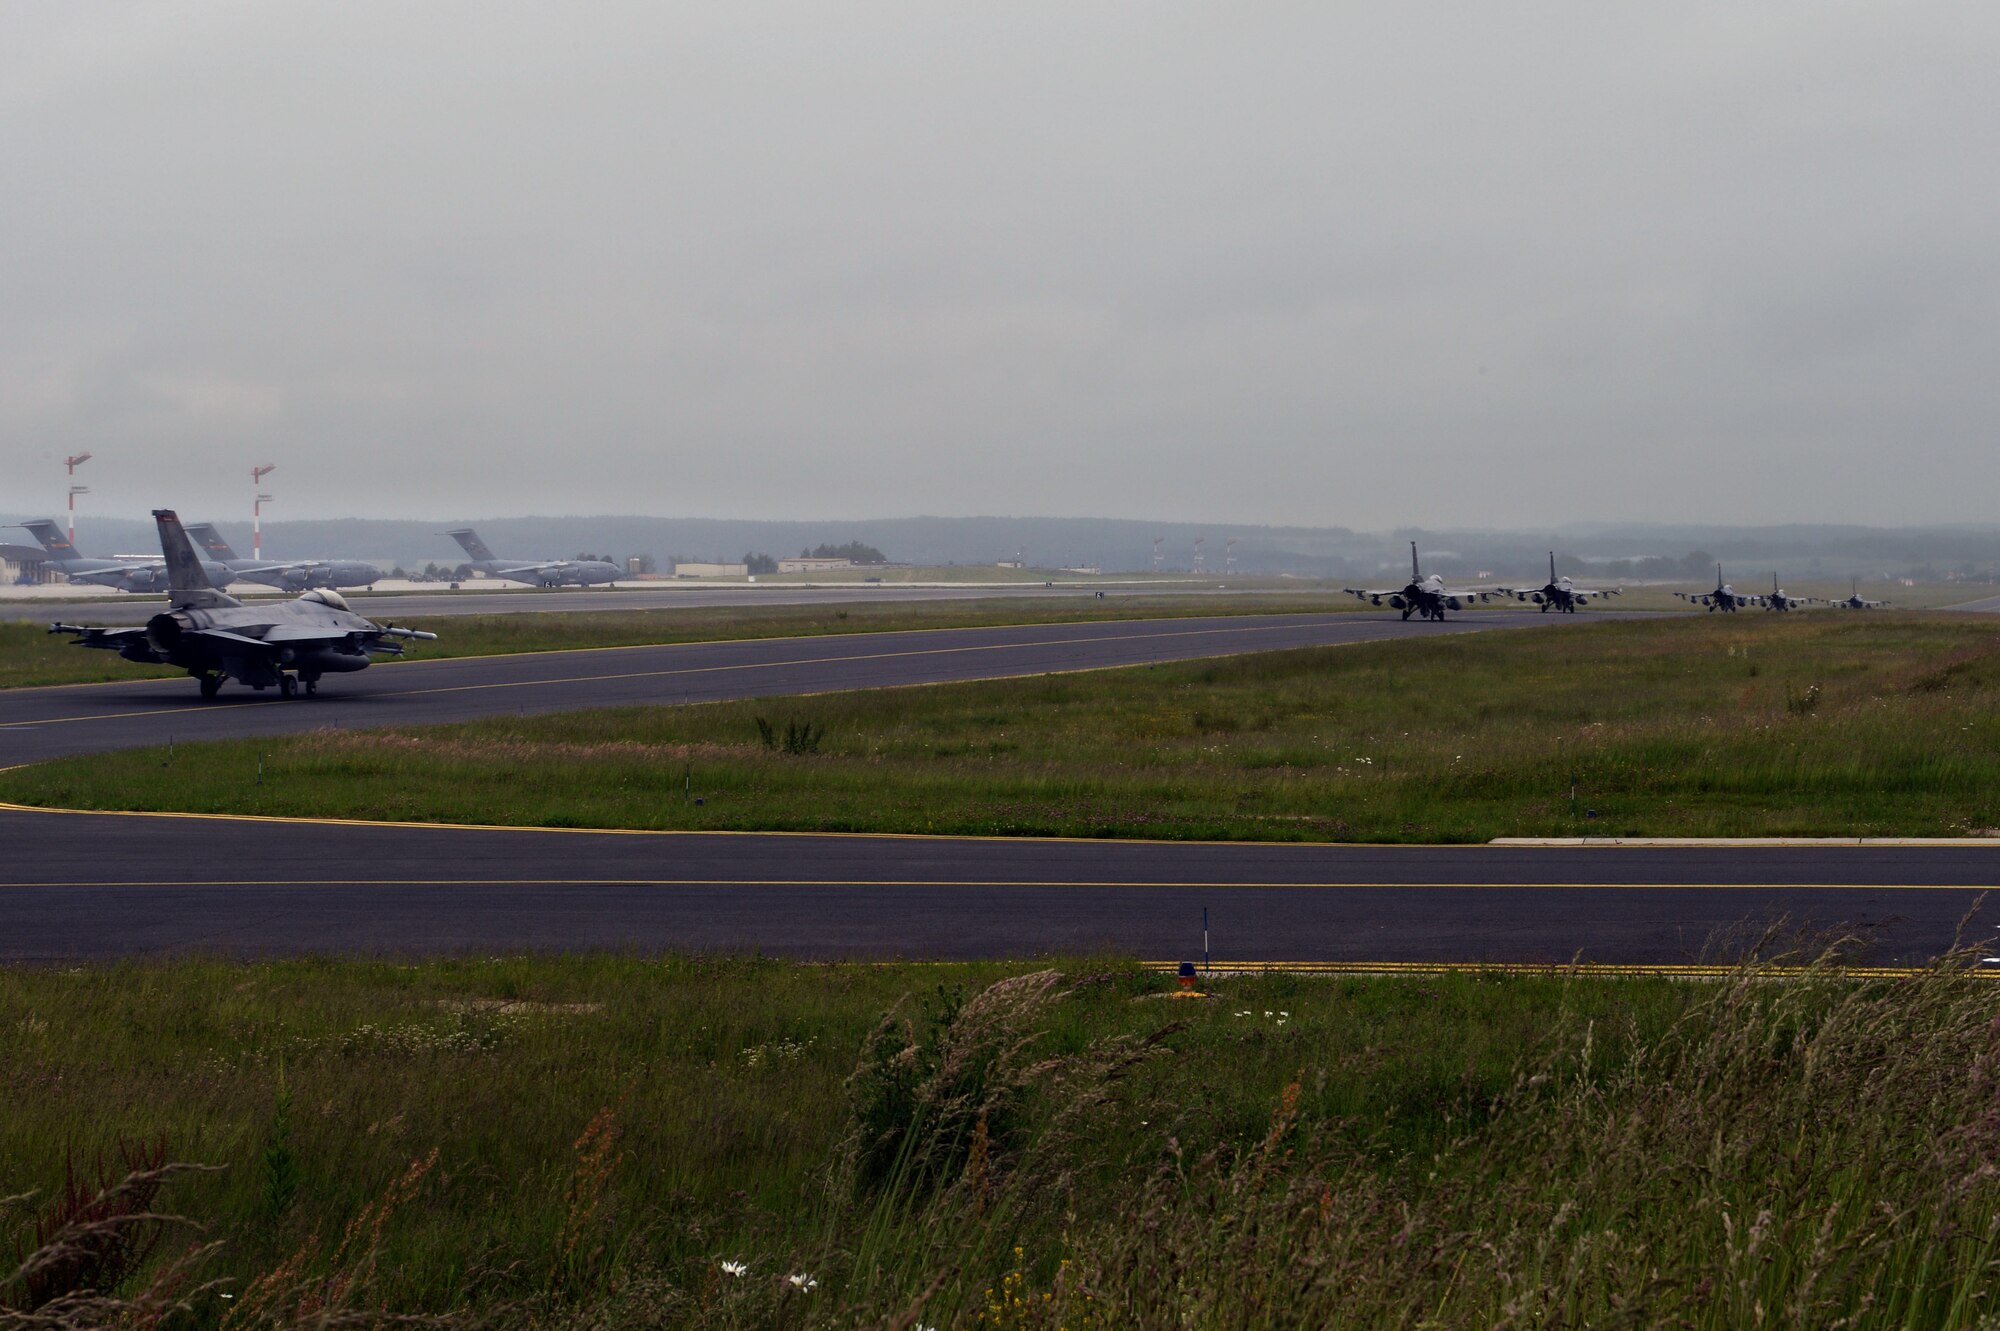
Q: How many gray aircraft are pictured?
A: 9